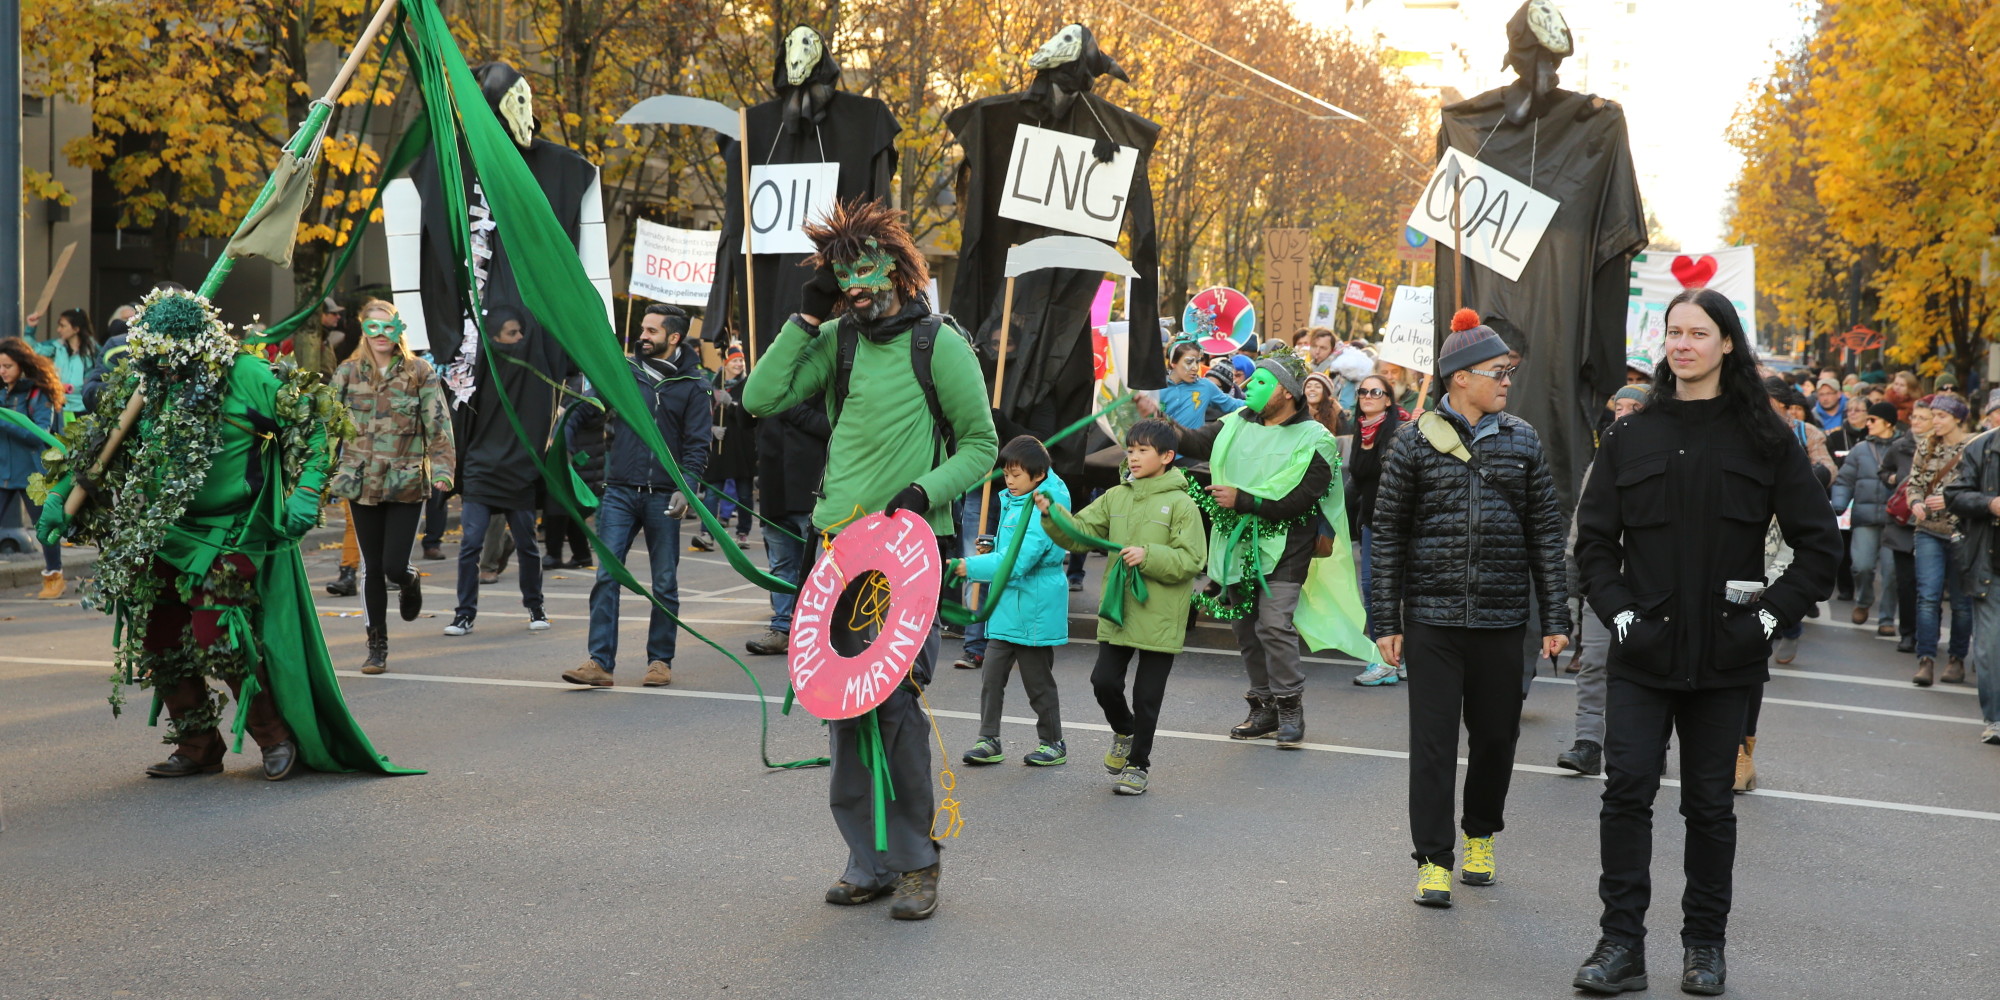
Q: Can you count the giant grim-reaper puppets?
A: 4